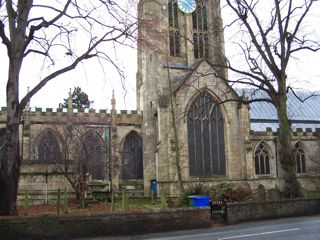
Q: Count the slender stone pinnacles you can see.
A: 3